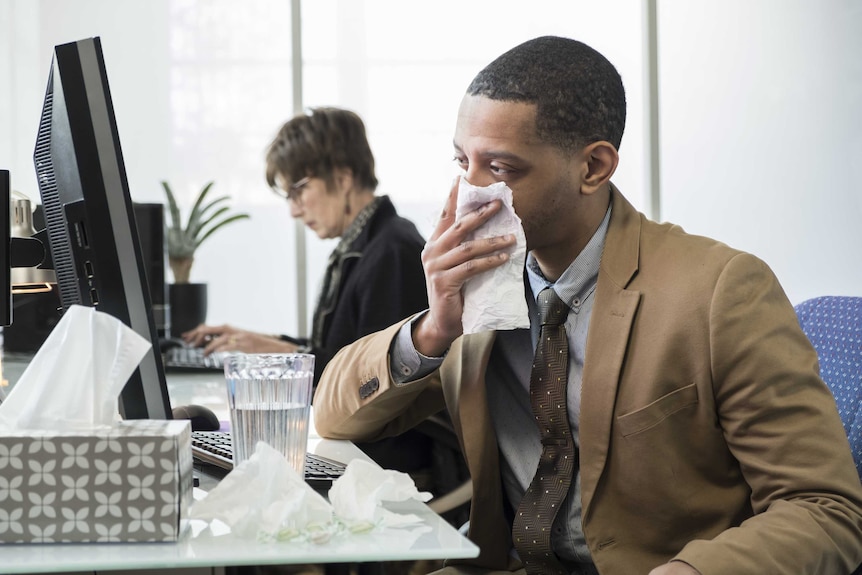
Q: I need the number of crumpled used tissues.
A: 2